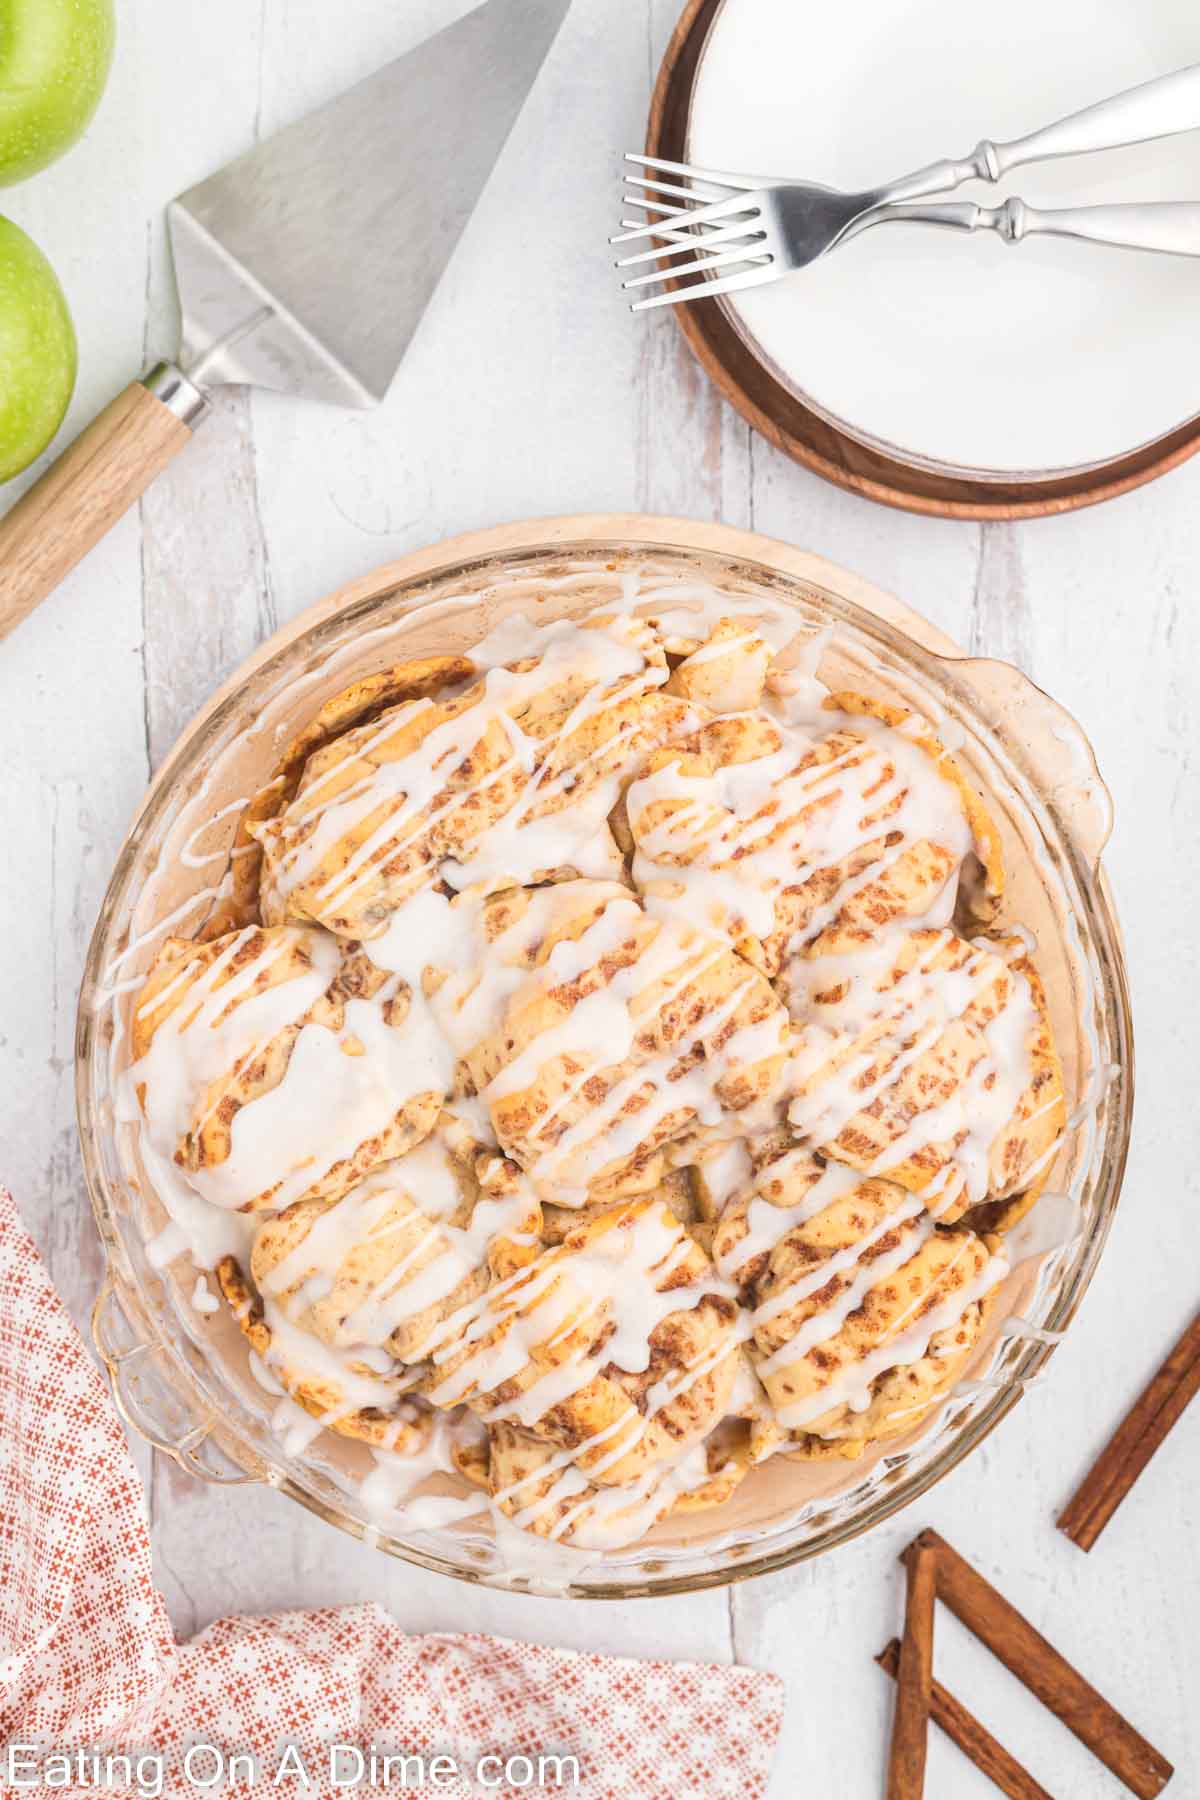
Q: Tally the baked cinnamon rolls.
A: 8